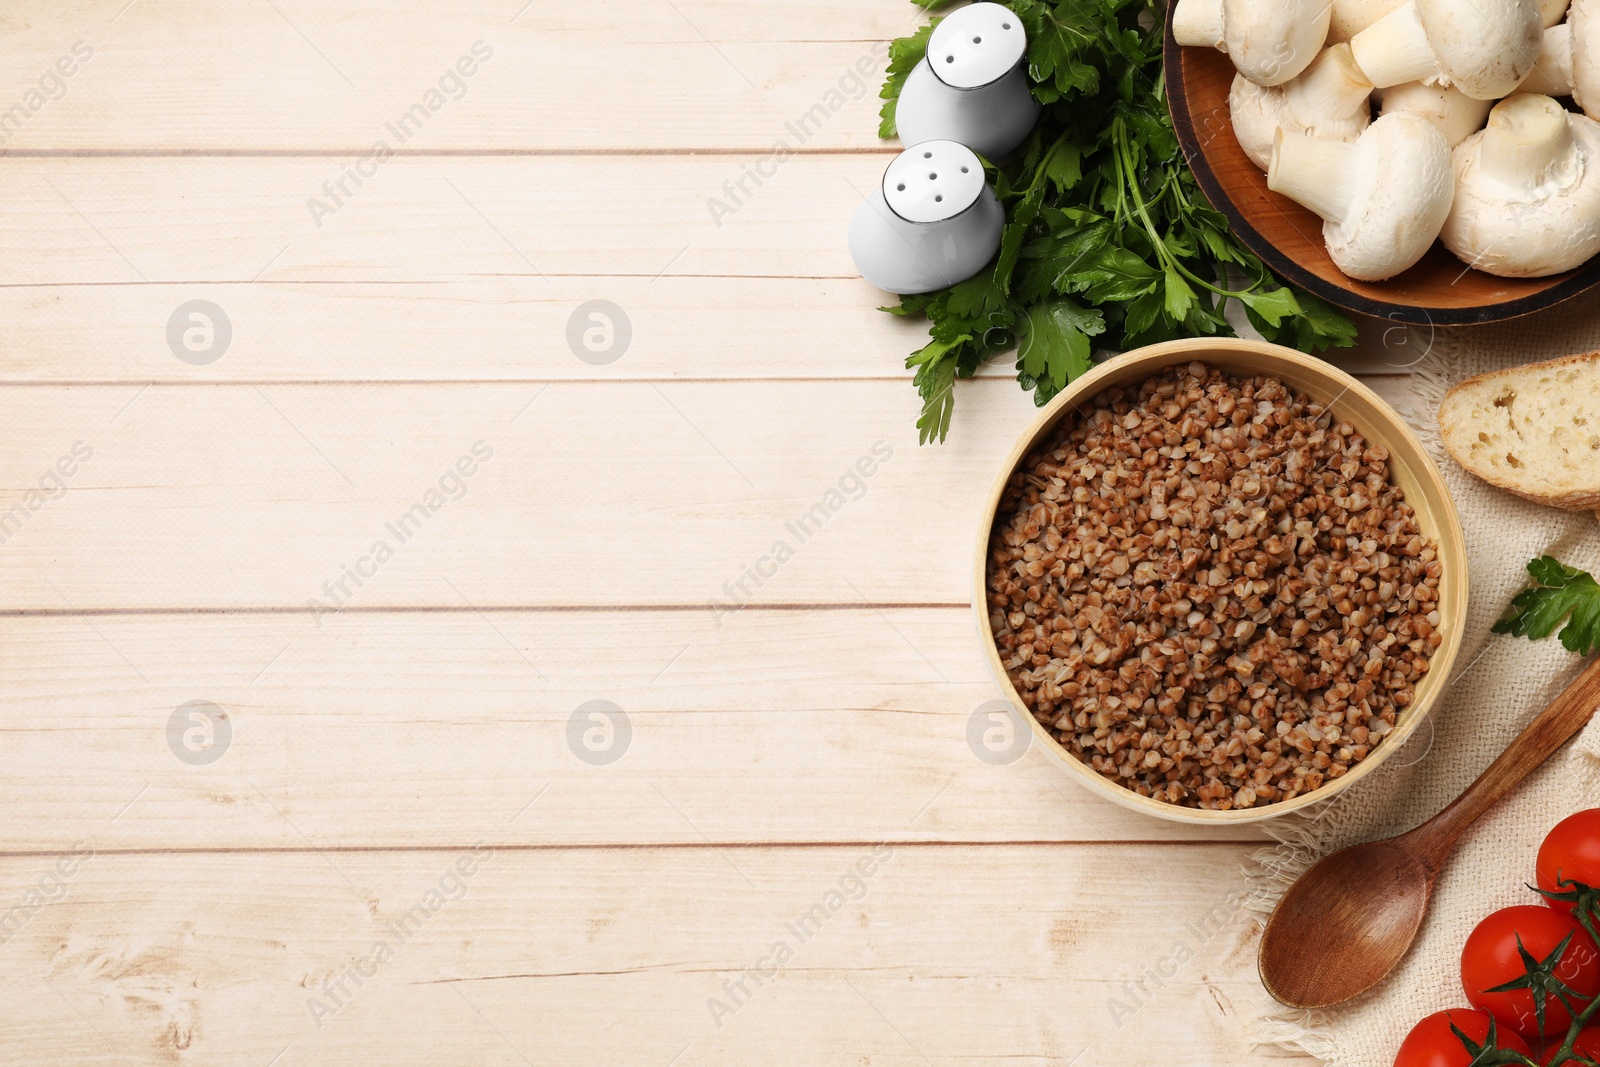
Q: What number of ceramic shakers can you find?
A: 2